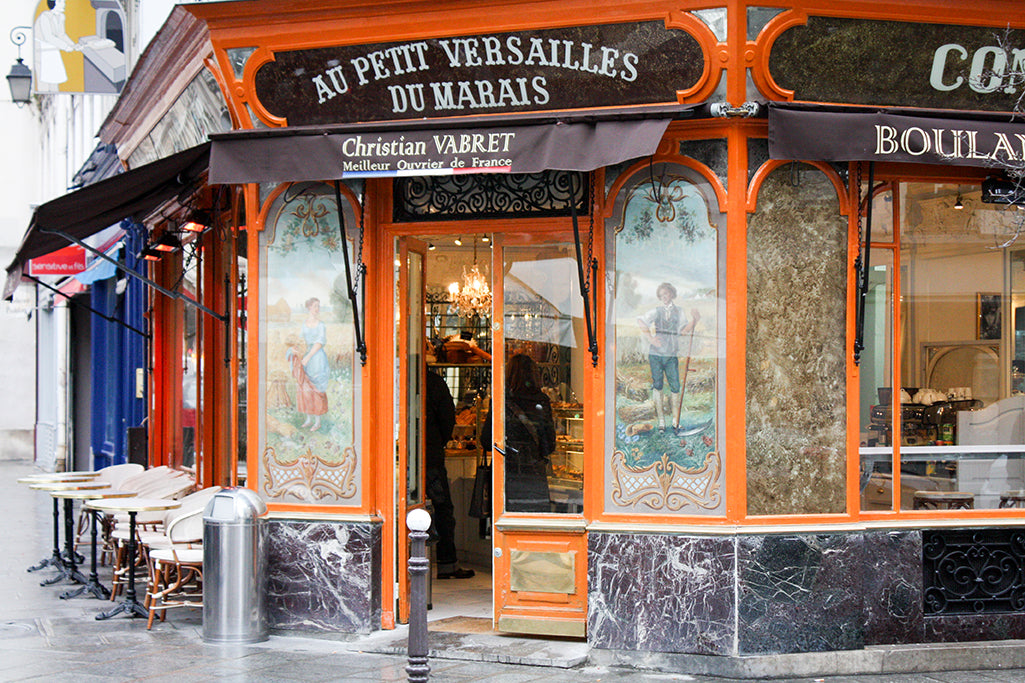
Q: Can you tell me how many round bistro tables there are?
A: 5